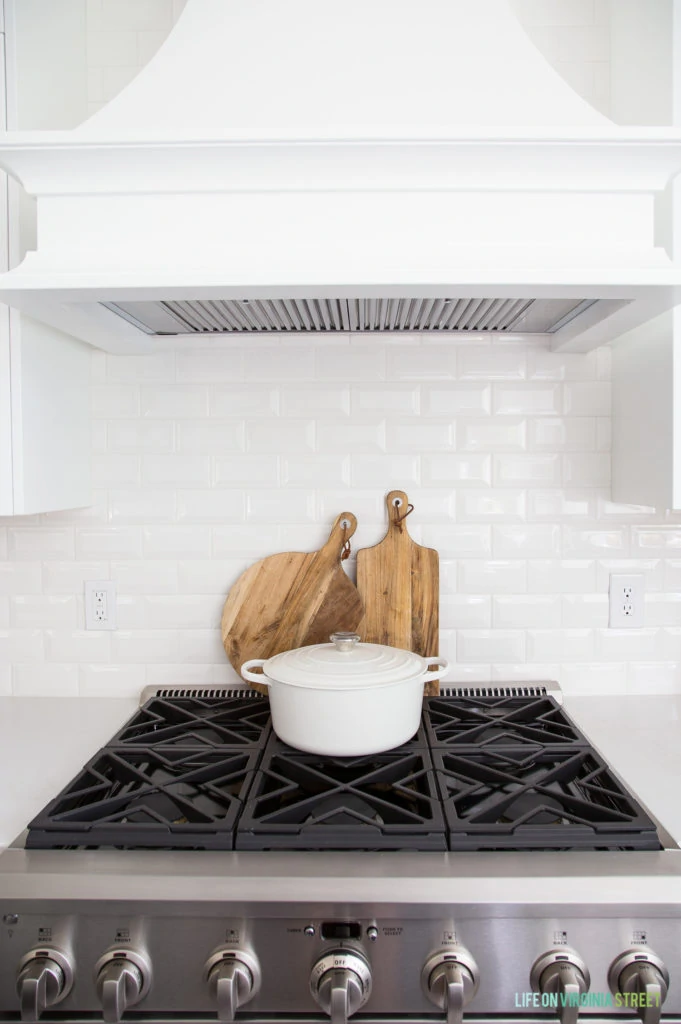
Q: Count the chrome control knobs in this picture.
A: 7